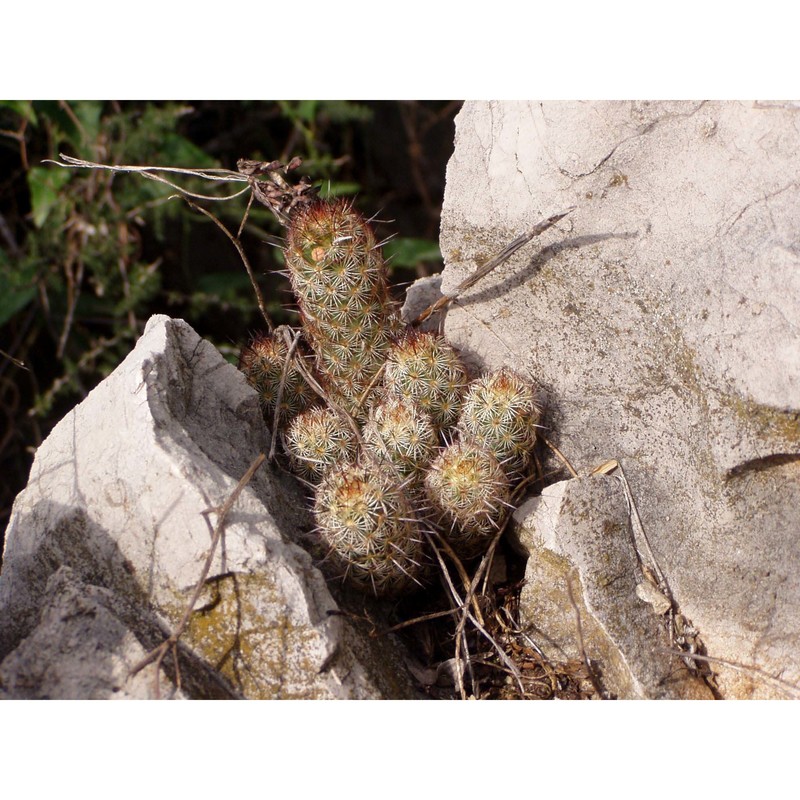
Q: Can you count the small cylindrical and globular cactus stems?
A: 8